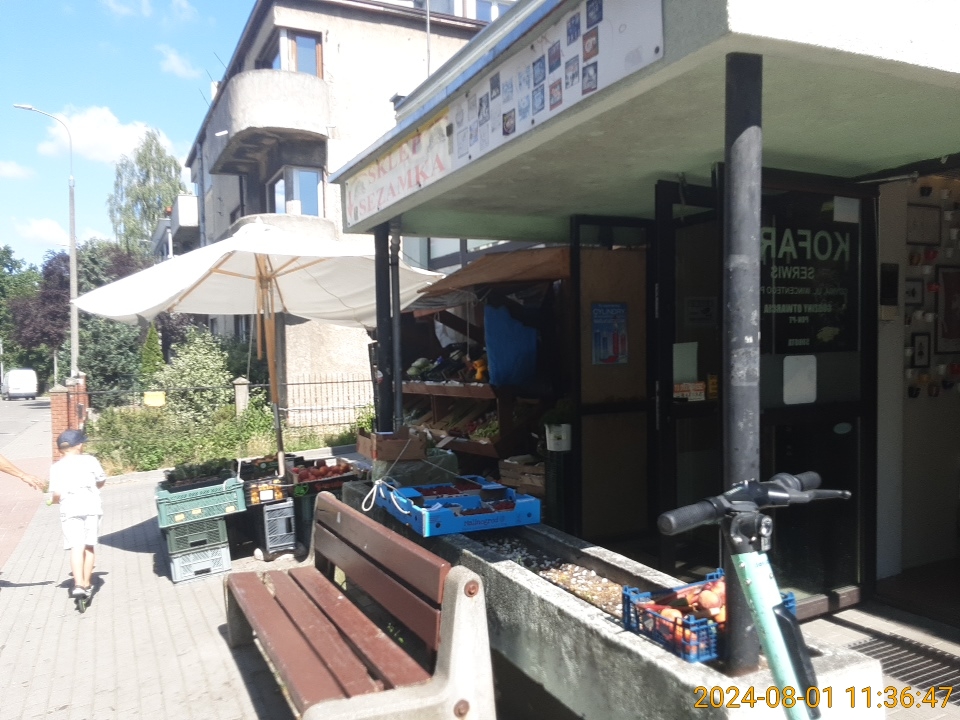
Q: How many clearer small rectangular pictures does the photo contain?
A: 12